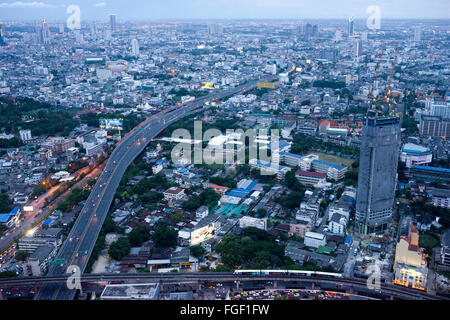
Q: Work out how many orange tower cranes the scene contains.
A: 2